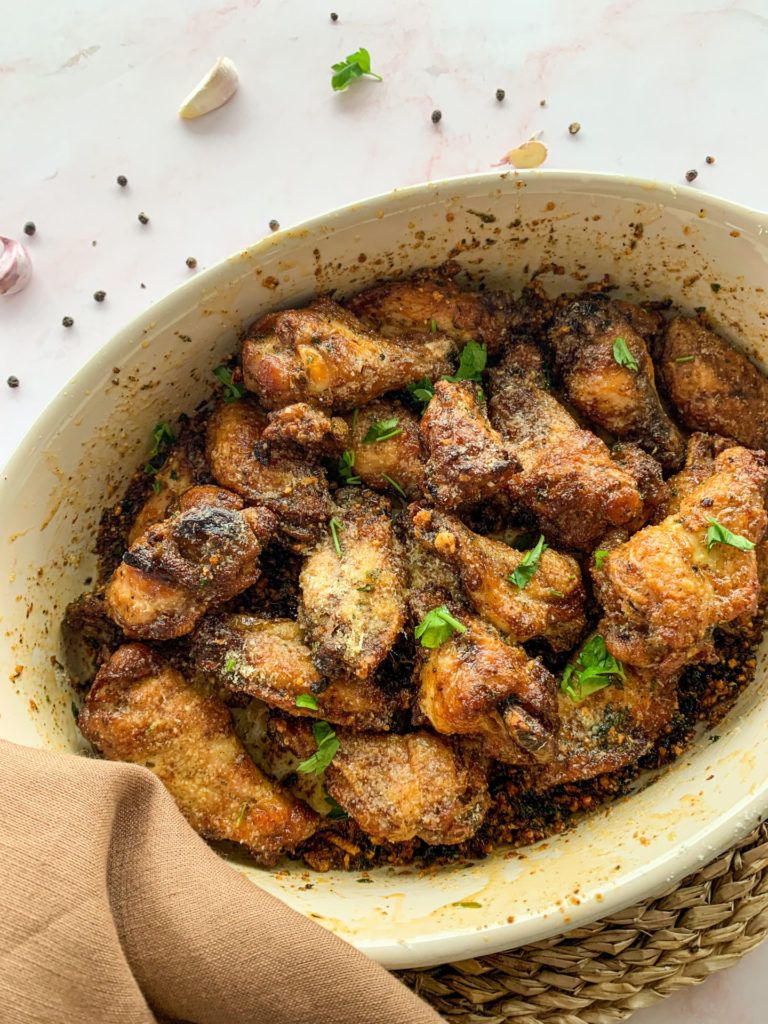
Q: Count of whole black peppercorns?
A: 14